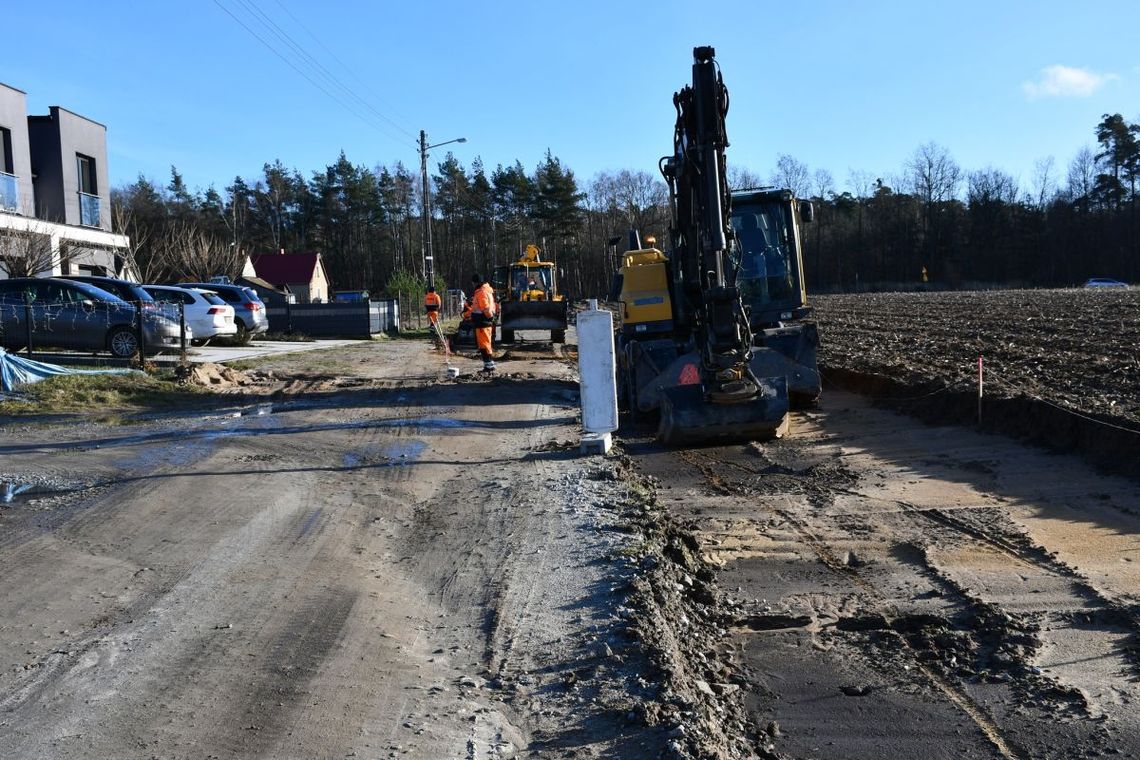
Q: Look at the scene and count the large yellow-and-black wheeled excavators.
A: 1